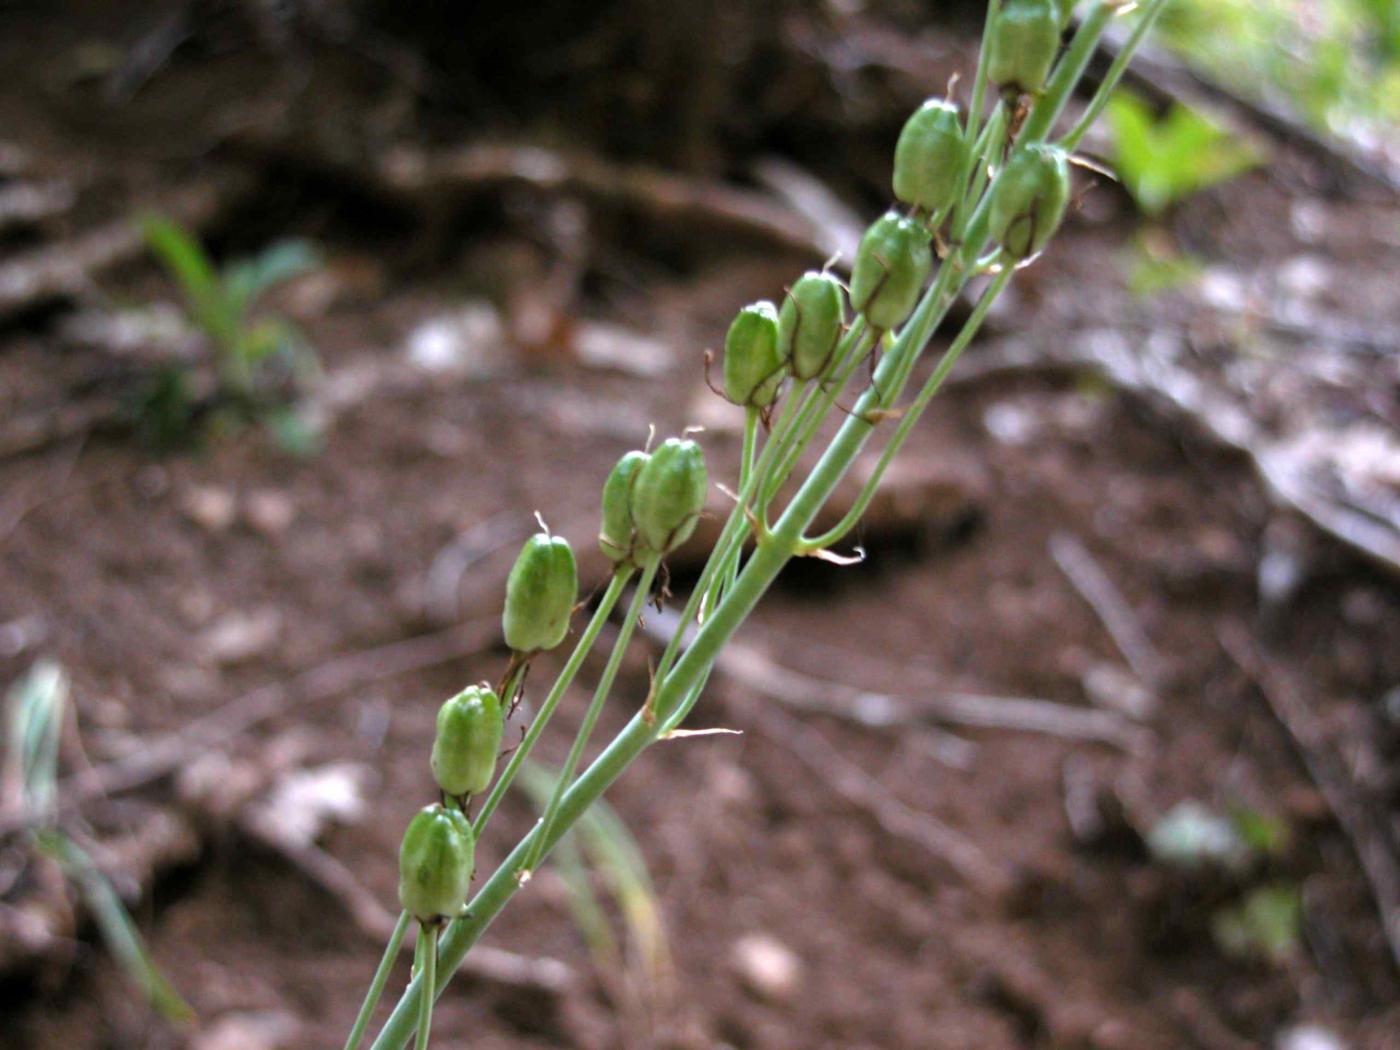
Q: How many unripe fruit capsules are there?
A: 11